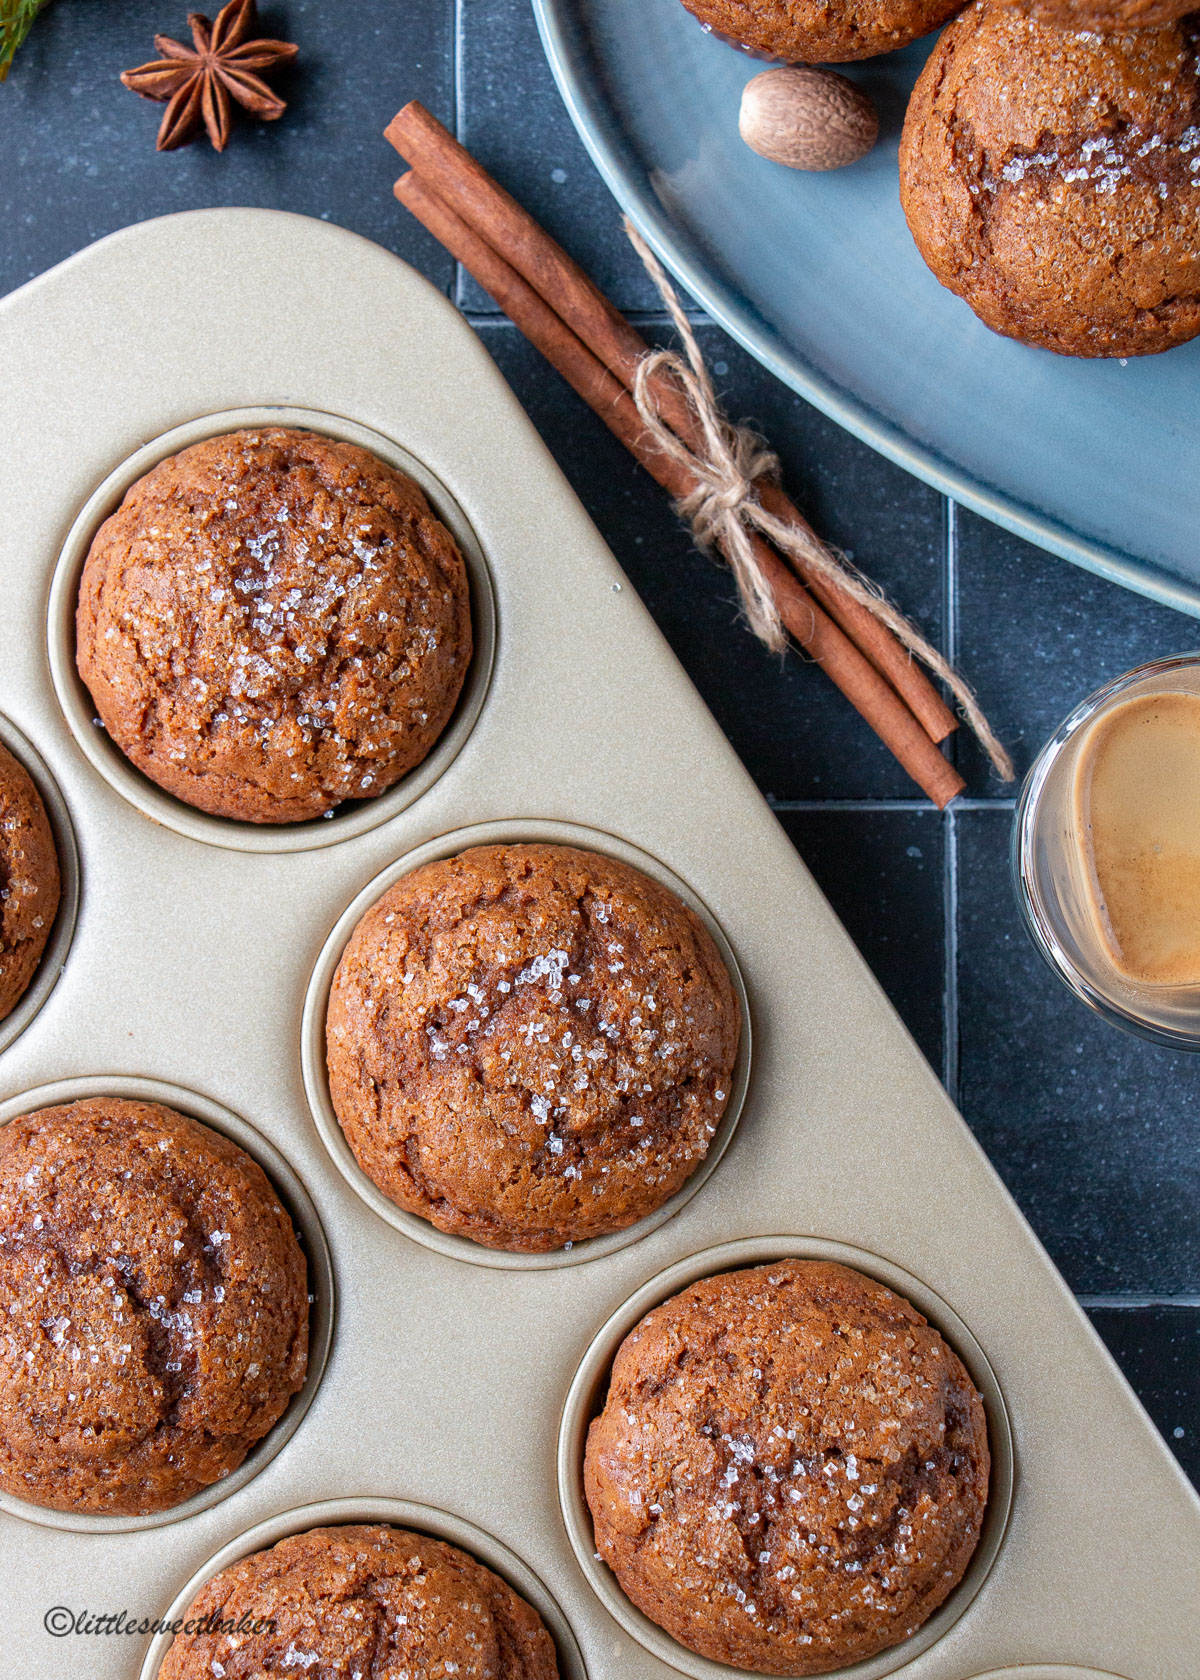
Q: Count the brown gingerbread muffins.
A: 9